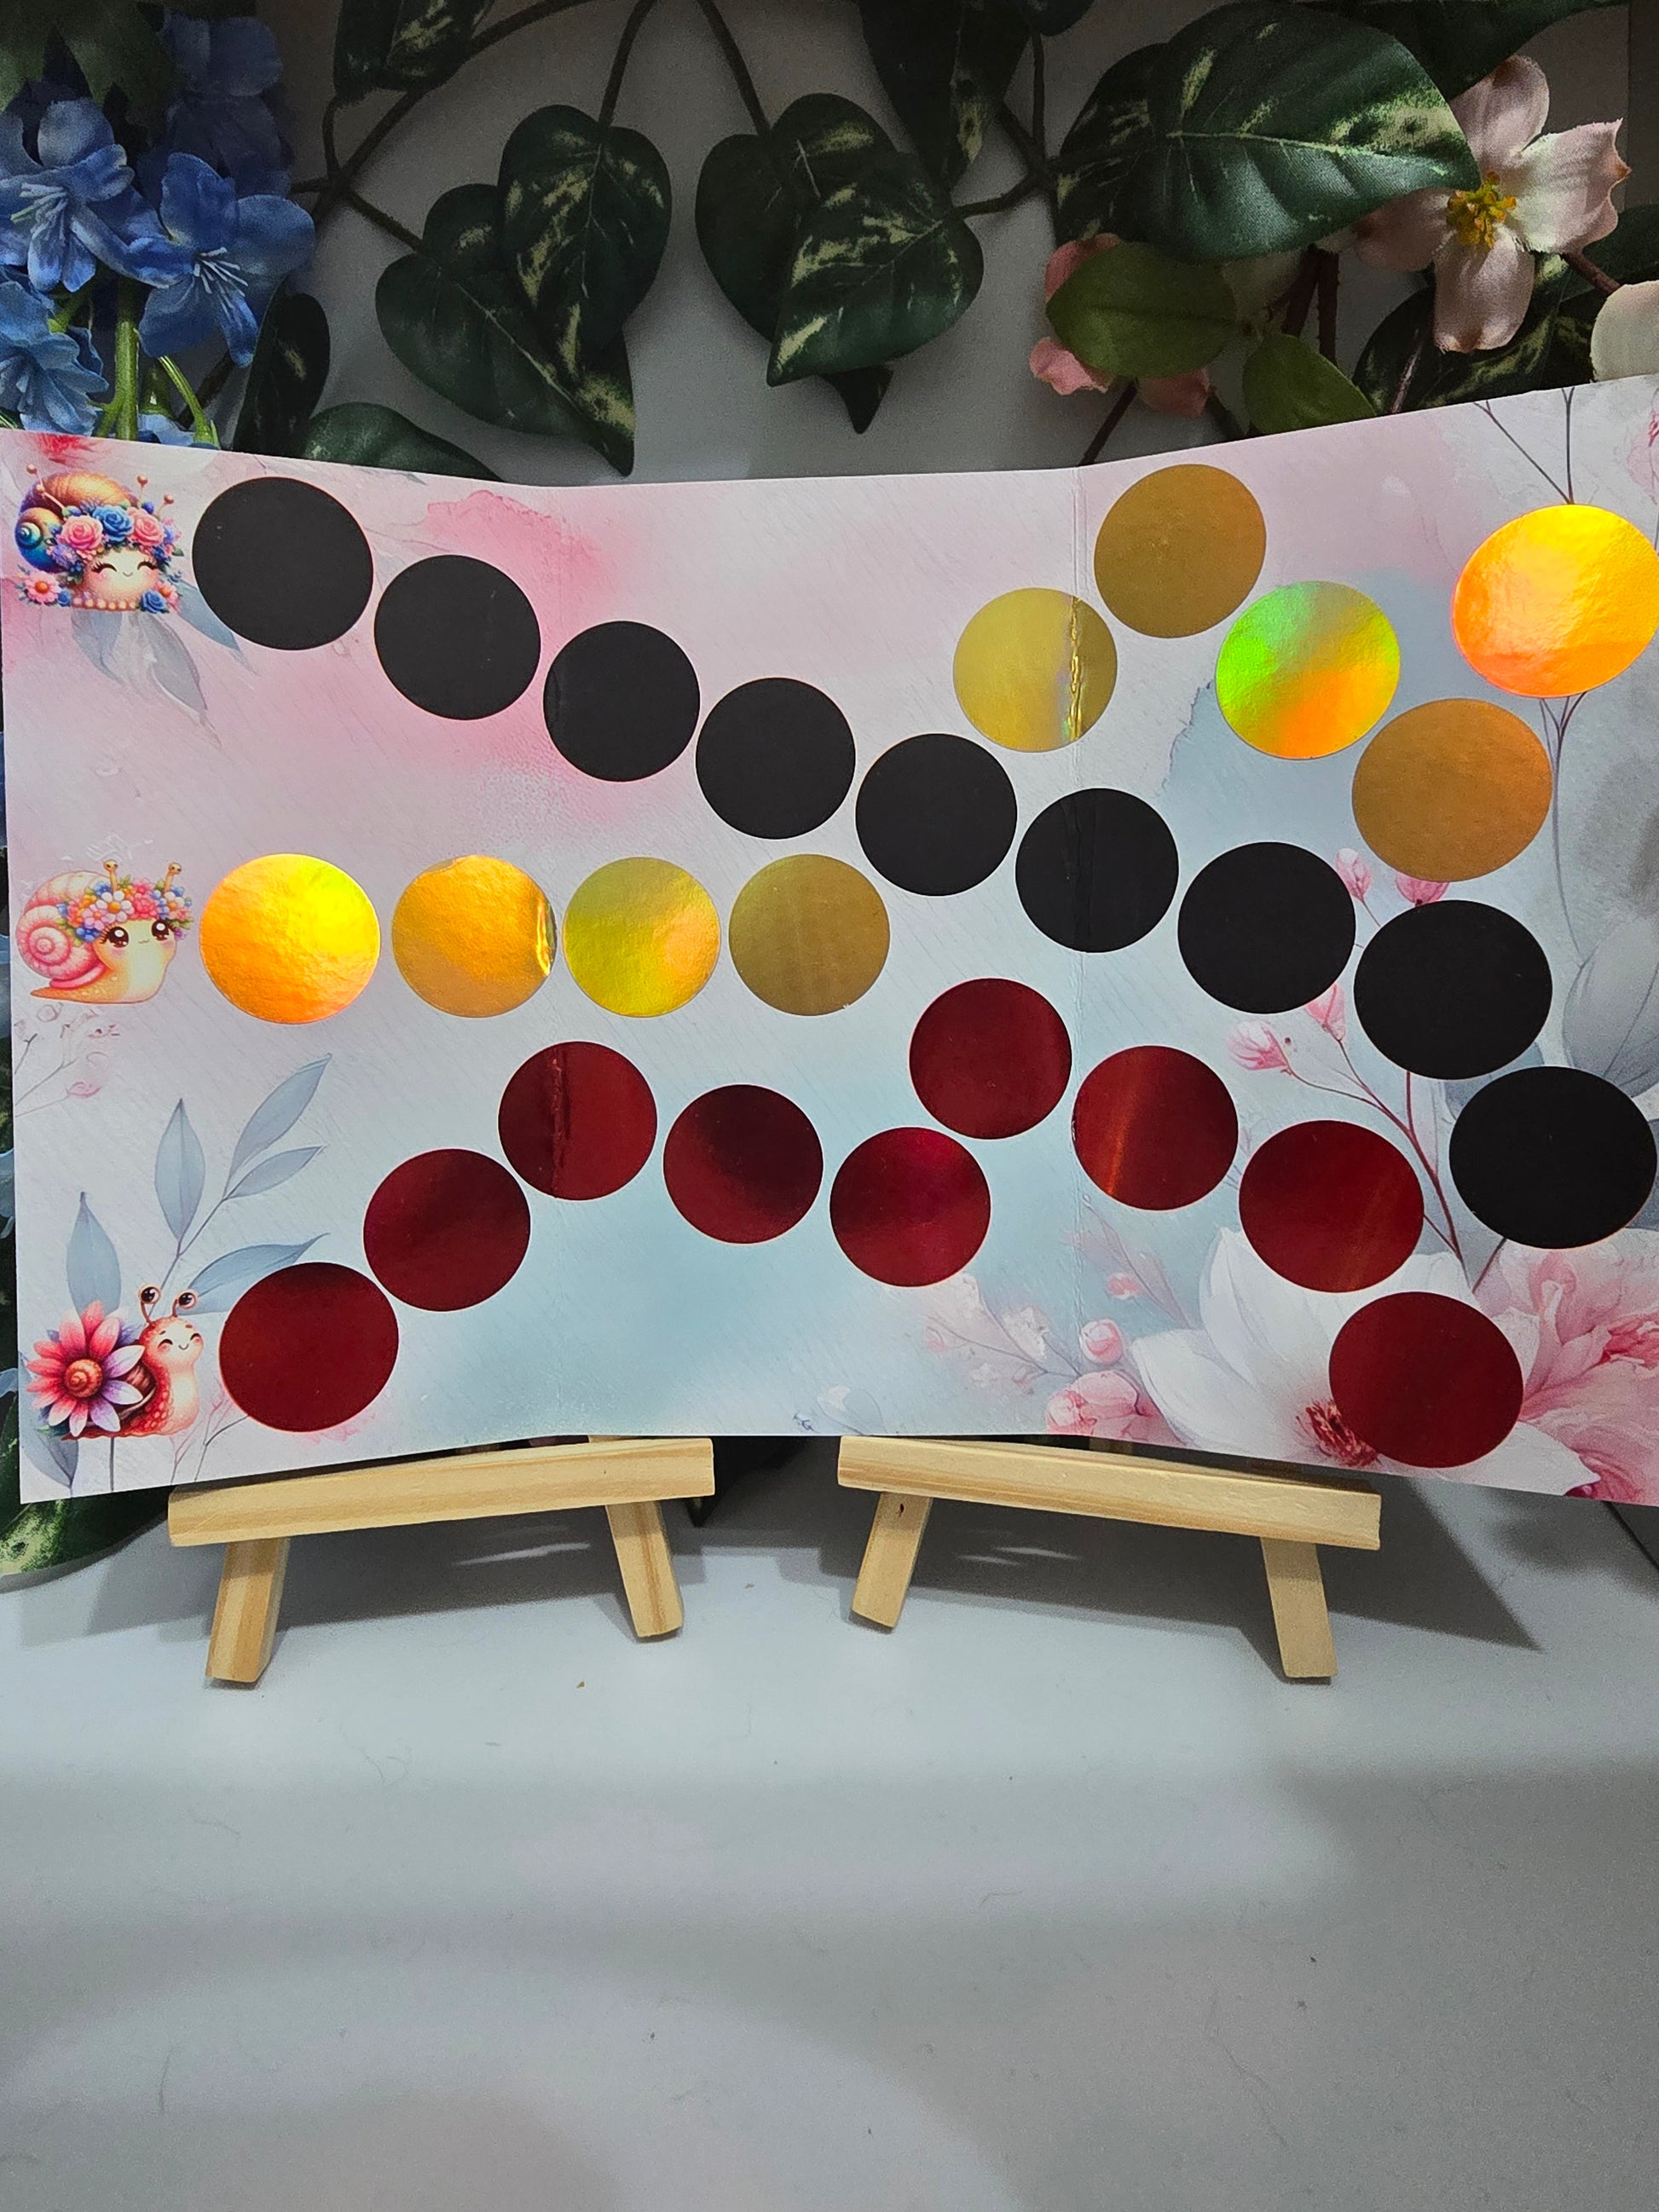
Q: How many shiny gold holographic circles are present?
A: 9